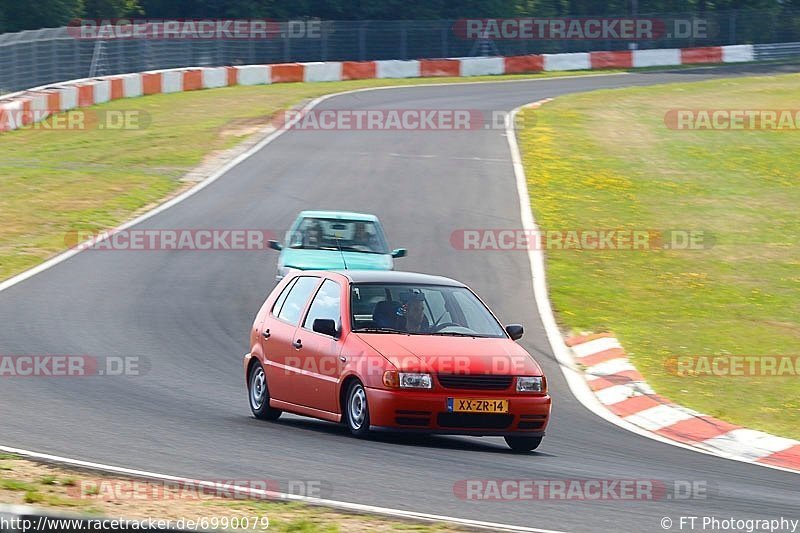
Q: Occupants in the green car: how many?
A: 2